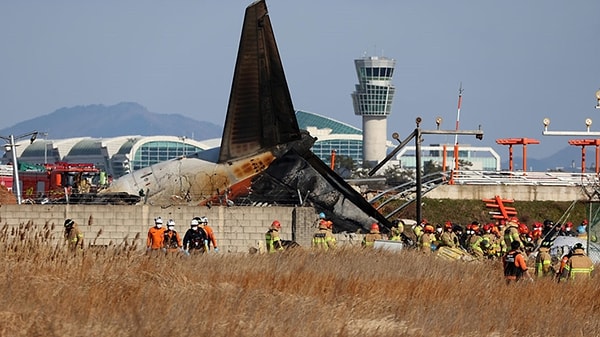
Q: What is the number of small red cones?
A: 0